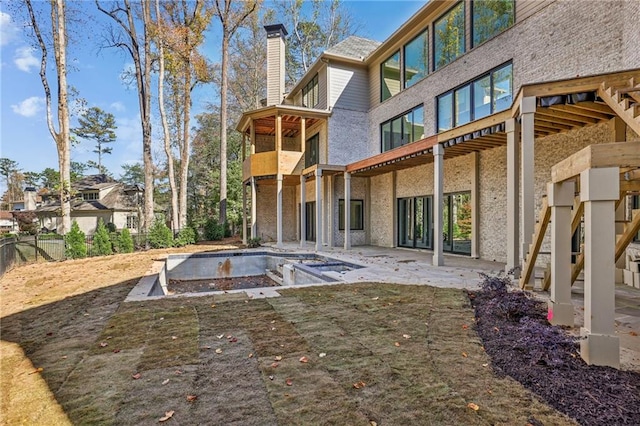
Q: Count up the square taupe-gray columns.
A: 11